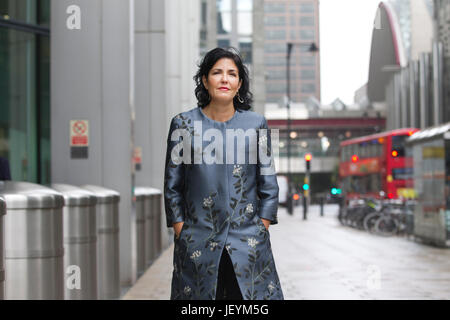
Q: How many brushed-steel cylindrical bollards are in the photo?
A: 7